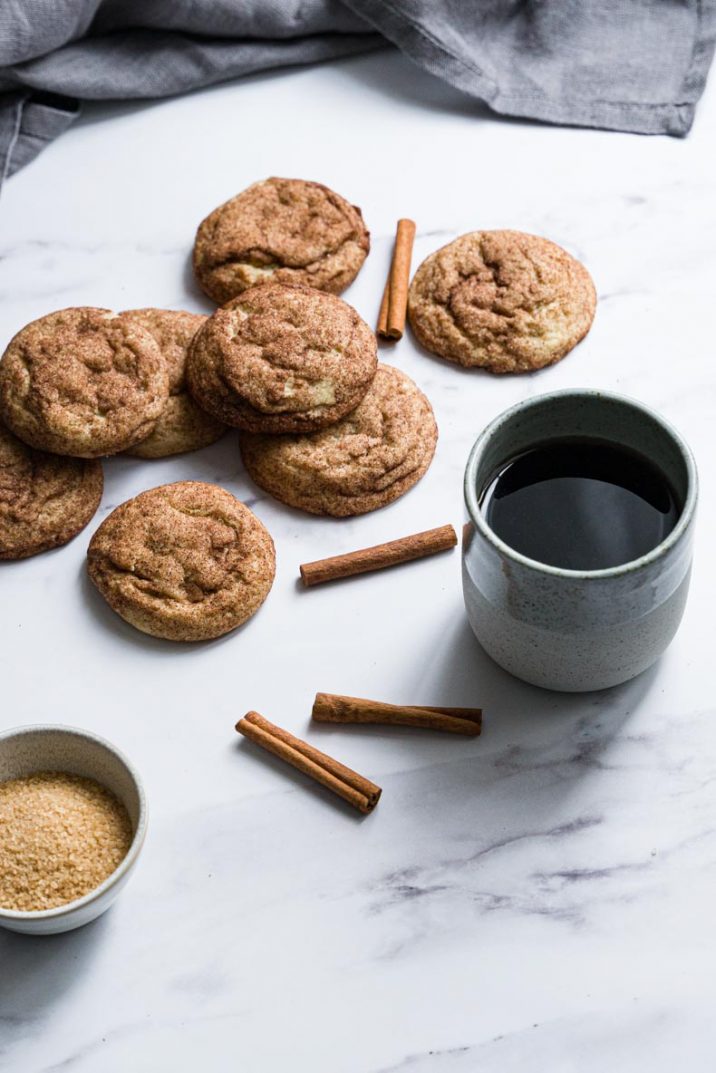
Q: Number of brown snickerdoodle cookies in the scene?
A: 8